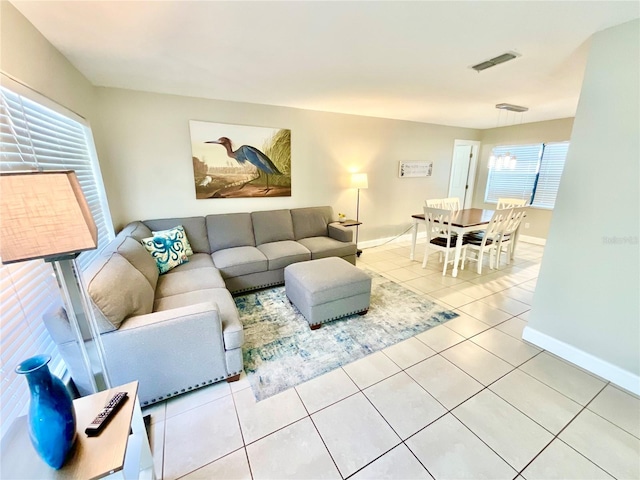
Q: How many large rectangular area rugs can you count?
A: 1